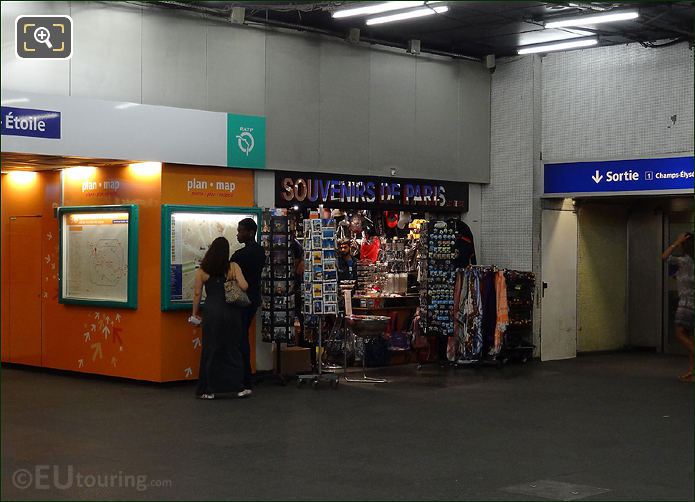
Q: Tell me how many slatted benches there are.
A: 0